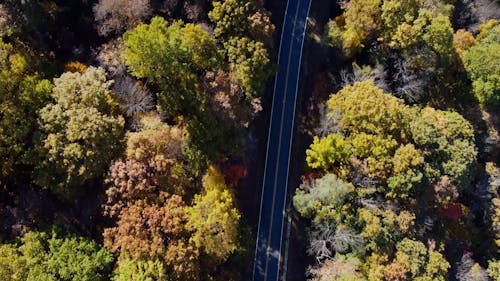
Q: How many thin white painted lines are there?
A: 2